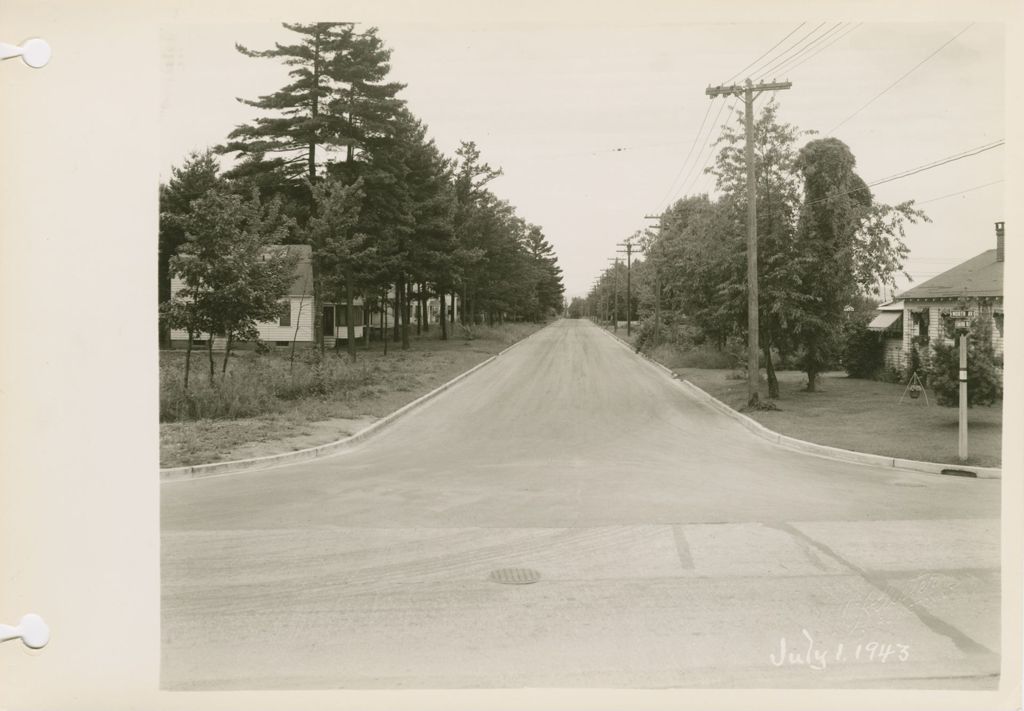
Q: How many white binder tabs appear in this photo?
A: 2